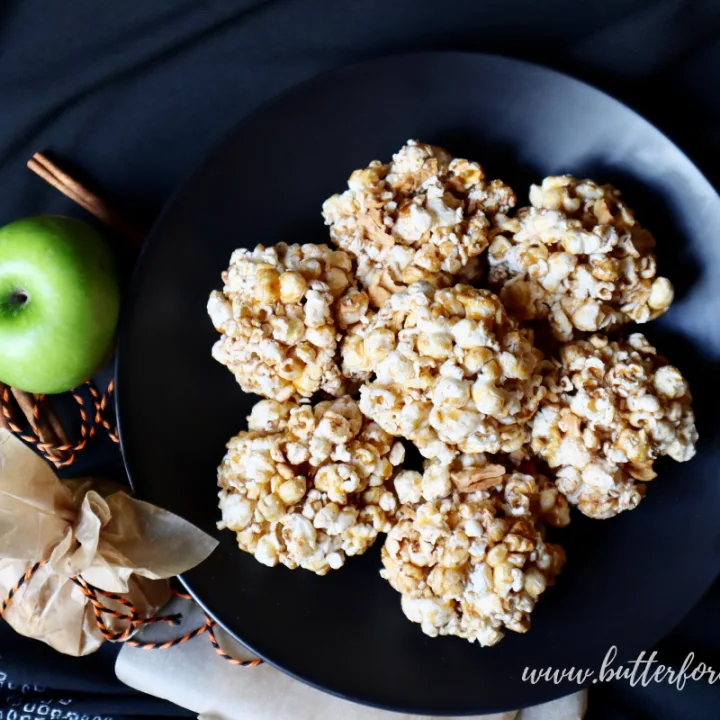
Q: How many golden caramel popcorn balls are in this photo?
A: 7